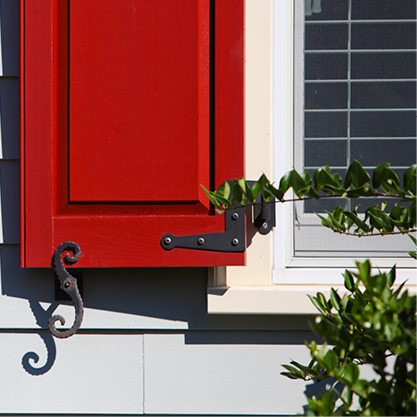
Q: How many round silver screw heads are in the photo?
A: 5